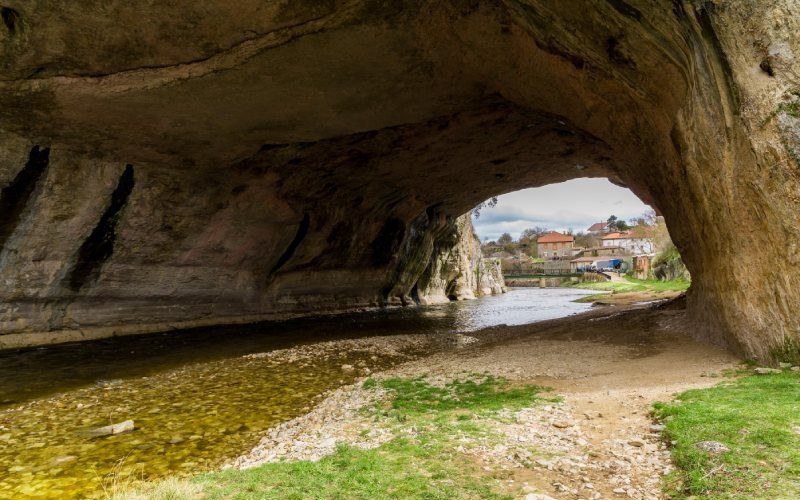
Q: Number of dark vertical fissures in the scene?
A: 3